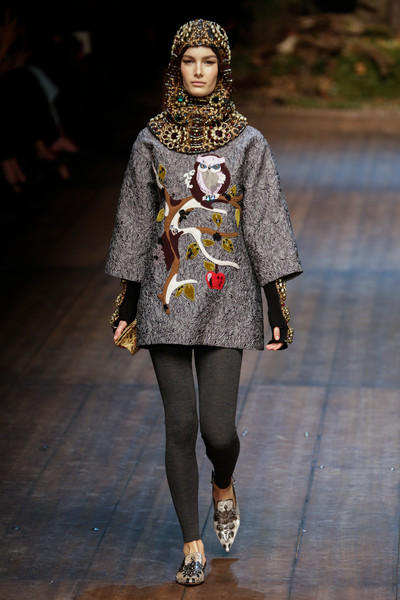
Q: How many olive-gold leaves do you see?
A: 11